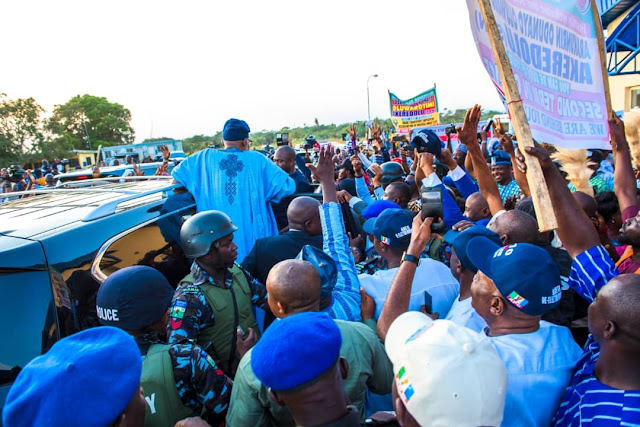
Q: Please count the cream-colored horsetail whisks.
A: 2